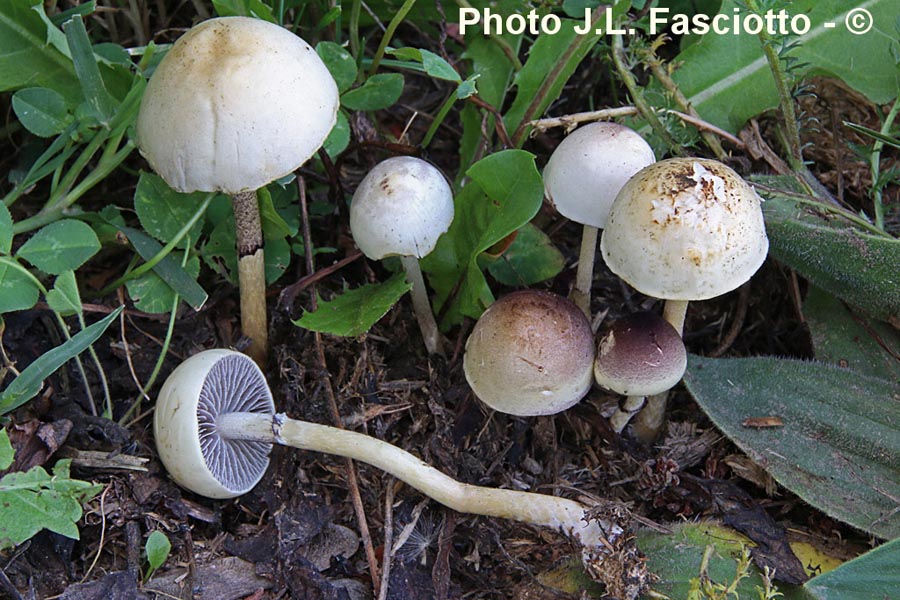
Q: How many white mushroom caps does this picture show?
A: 5